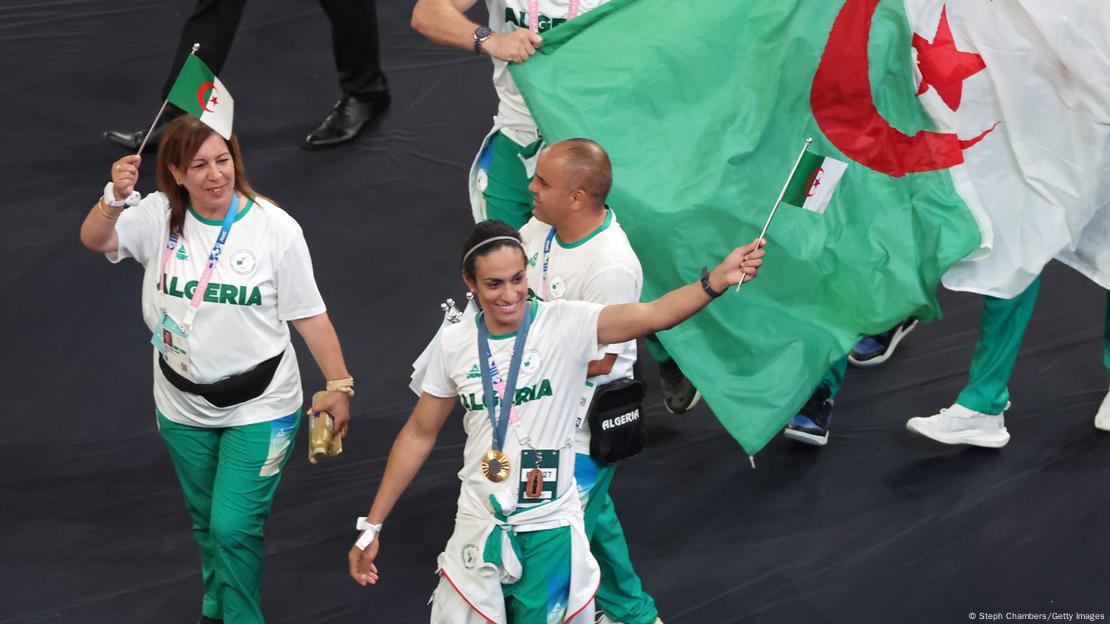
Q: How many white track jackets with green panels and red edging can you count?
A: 1